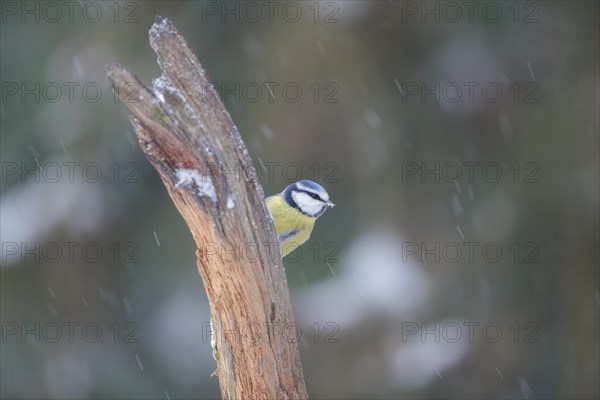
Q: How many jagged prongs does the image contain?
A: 2